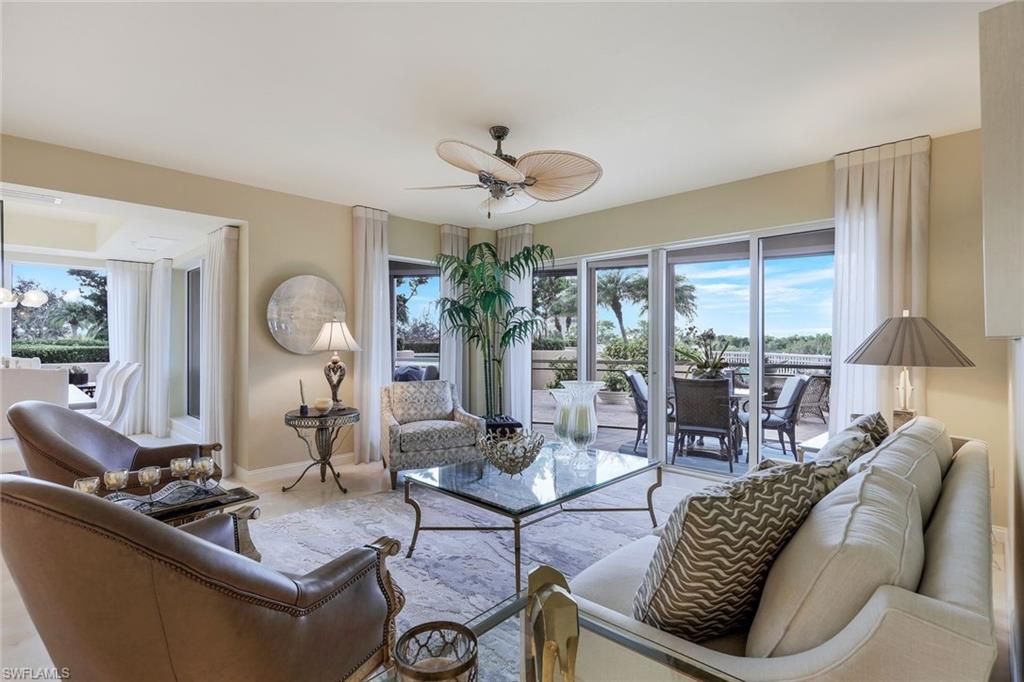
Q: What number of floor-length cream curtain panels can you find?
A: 7